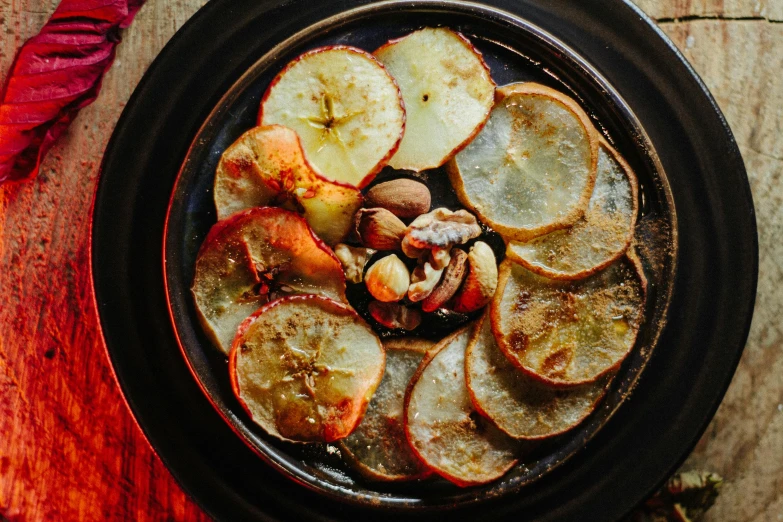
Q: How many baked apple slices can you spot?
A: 11